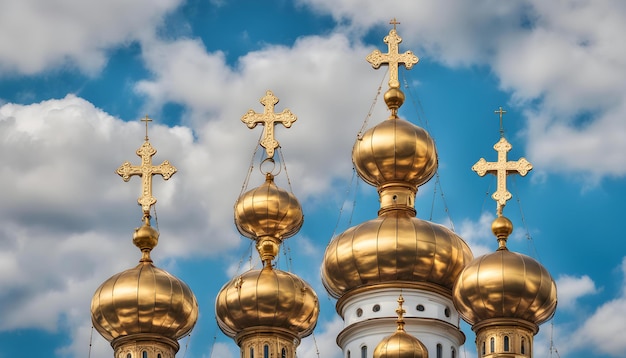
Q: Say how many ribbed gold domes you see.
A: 7